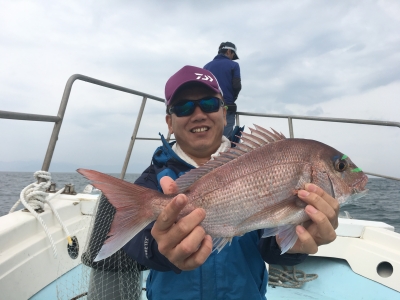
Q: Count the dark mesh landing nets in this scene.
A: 1